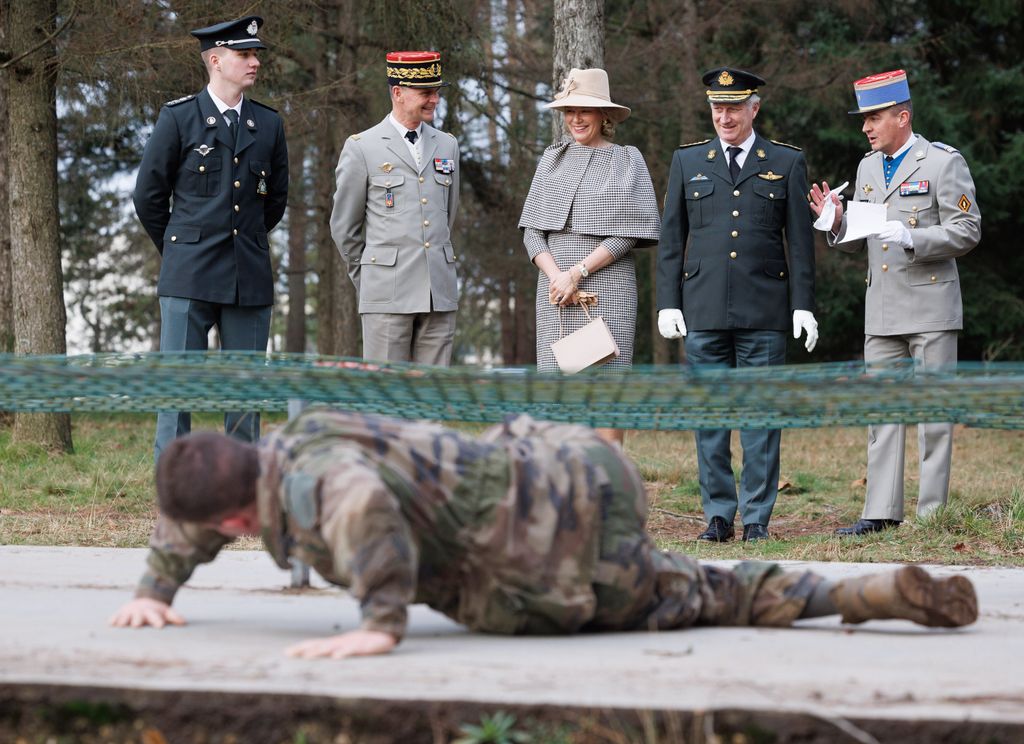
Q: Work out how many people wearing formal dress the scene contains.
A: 5